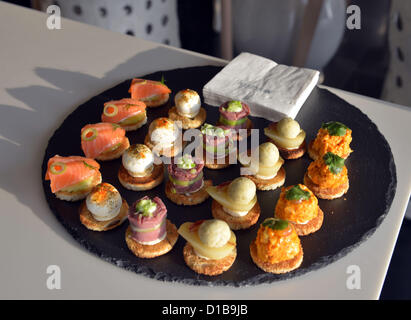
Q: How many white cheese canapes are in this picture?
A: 4